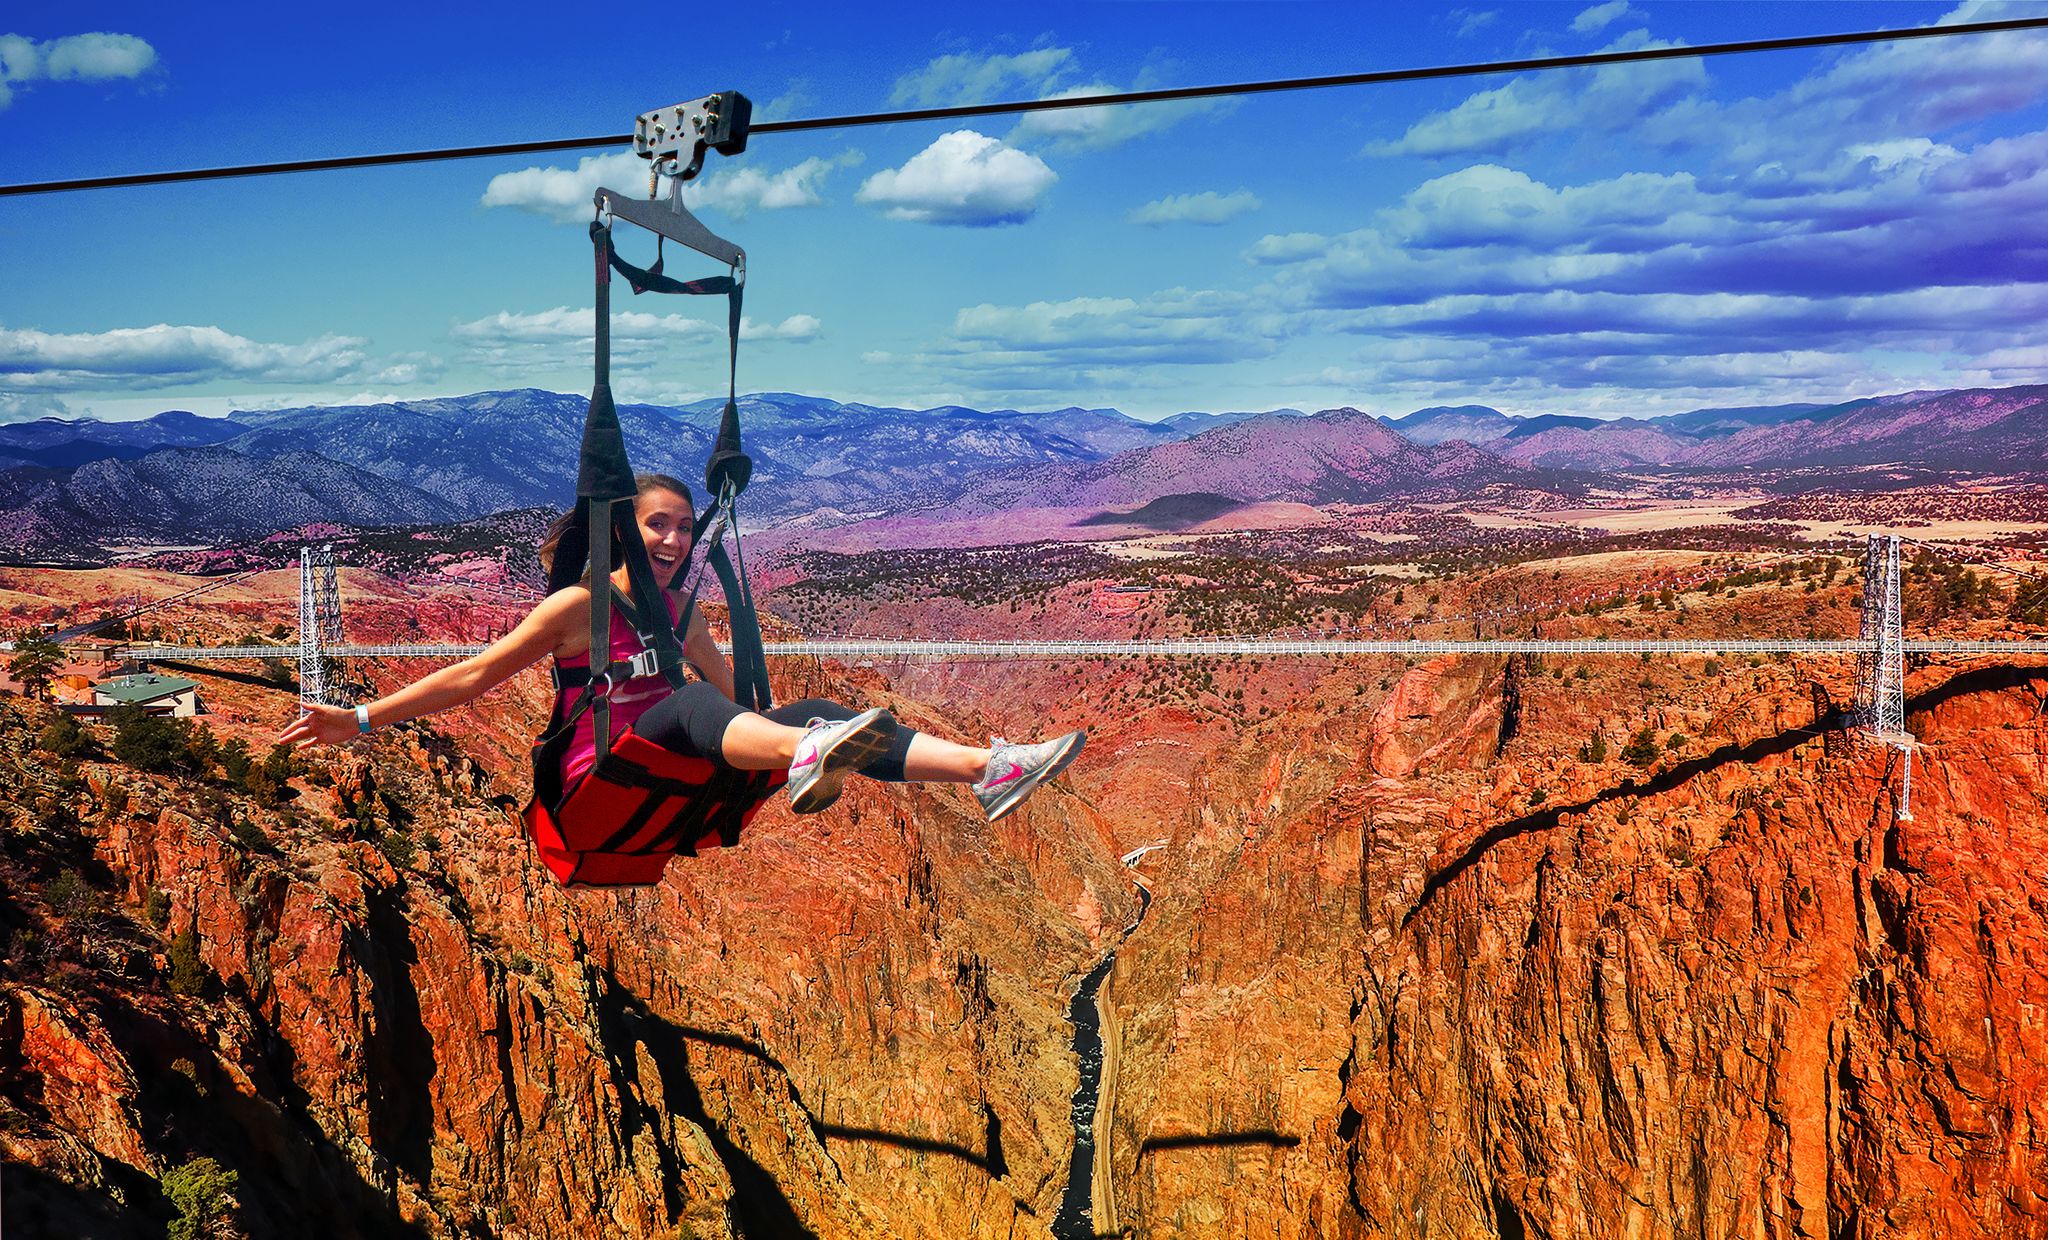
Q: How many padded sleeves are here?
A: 2